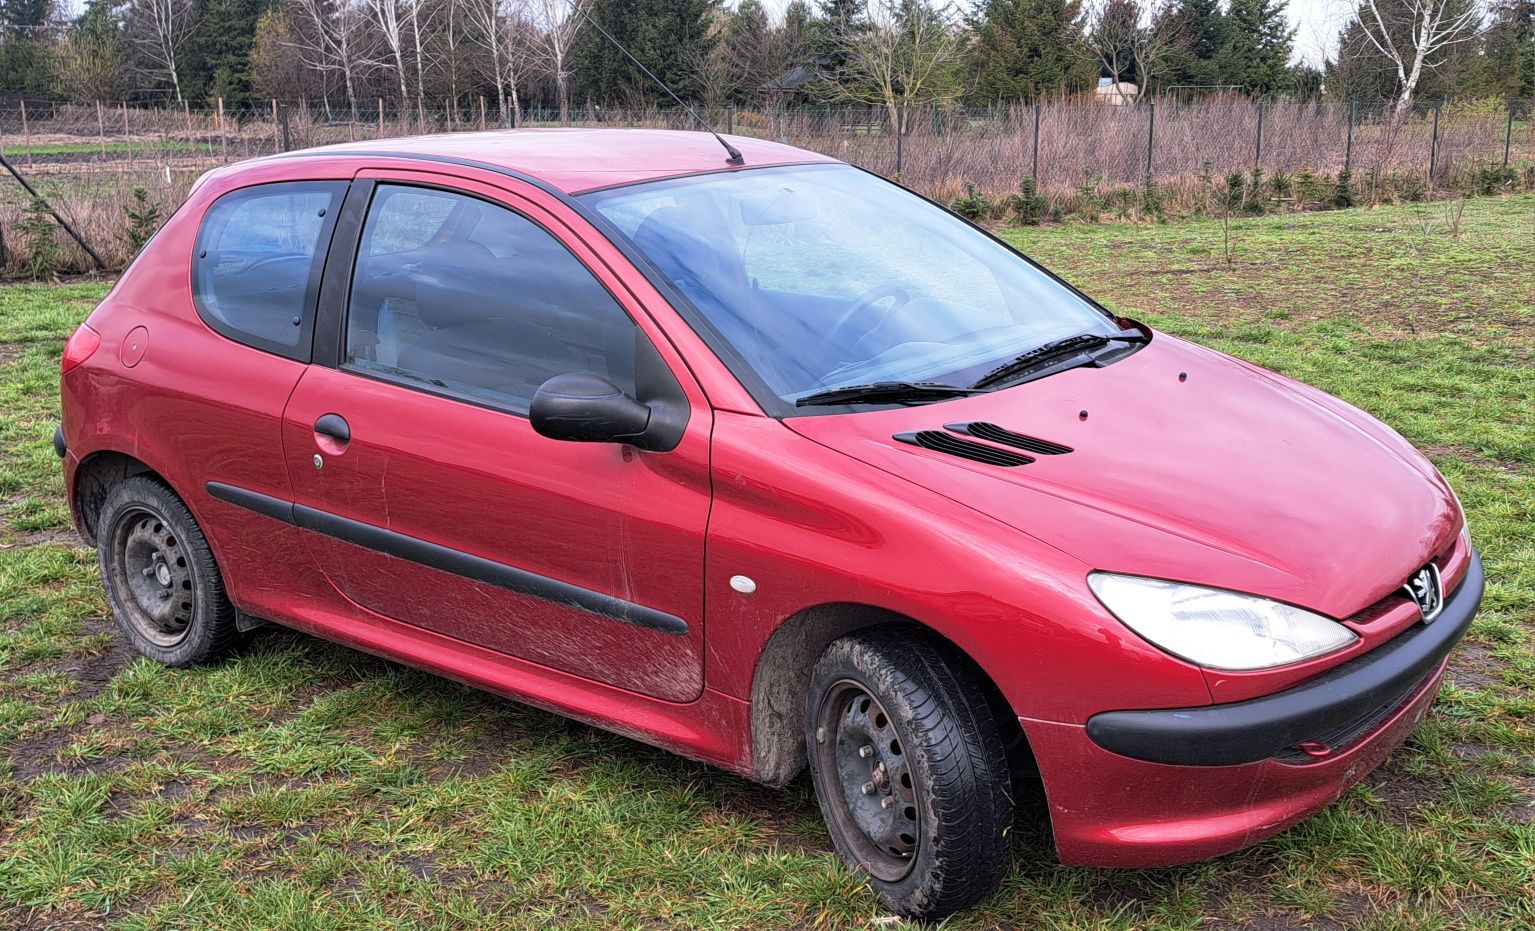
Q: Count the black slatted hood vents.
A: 2